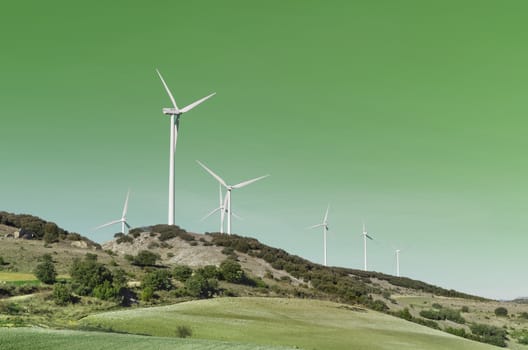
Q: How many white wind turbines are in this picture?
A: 7